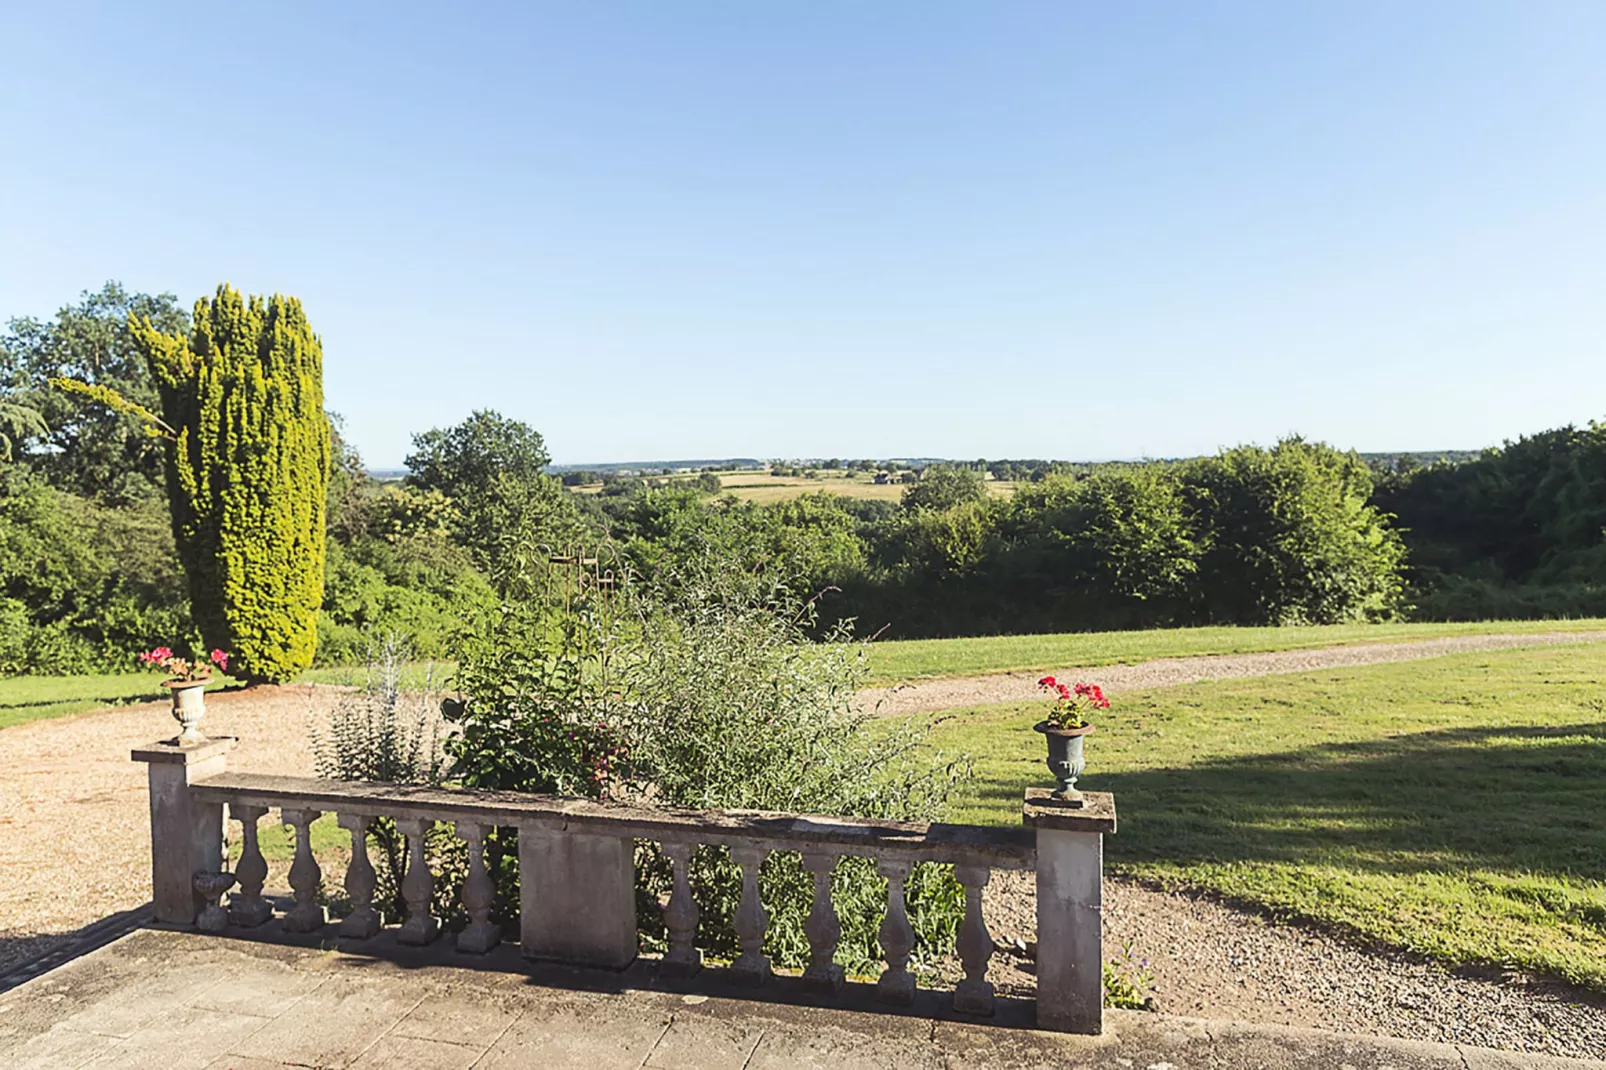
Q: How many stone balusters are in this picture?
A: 10